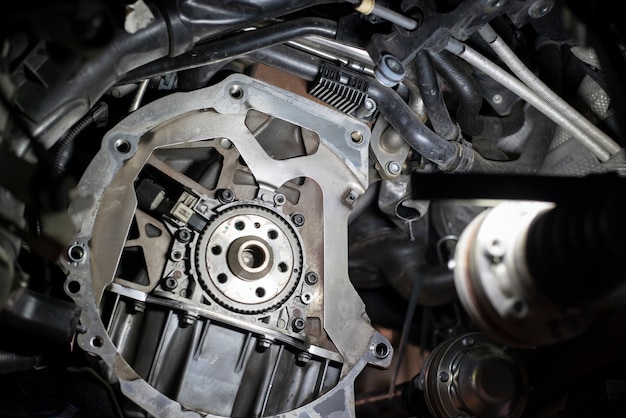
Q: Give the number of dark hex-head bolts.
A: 6